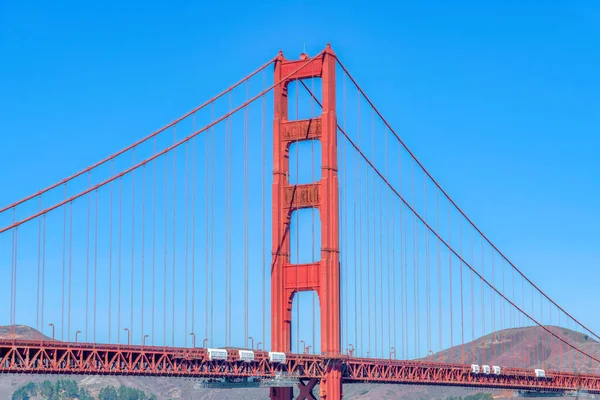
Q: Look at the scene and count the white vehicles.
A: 7